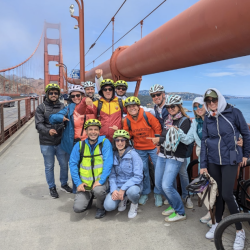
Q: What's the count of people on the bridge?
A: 12